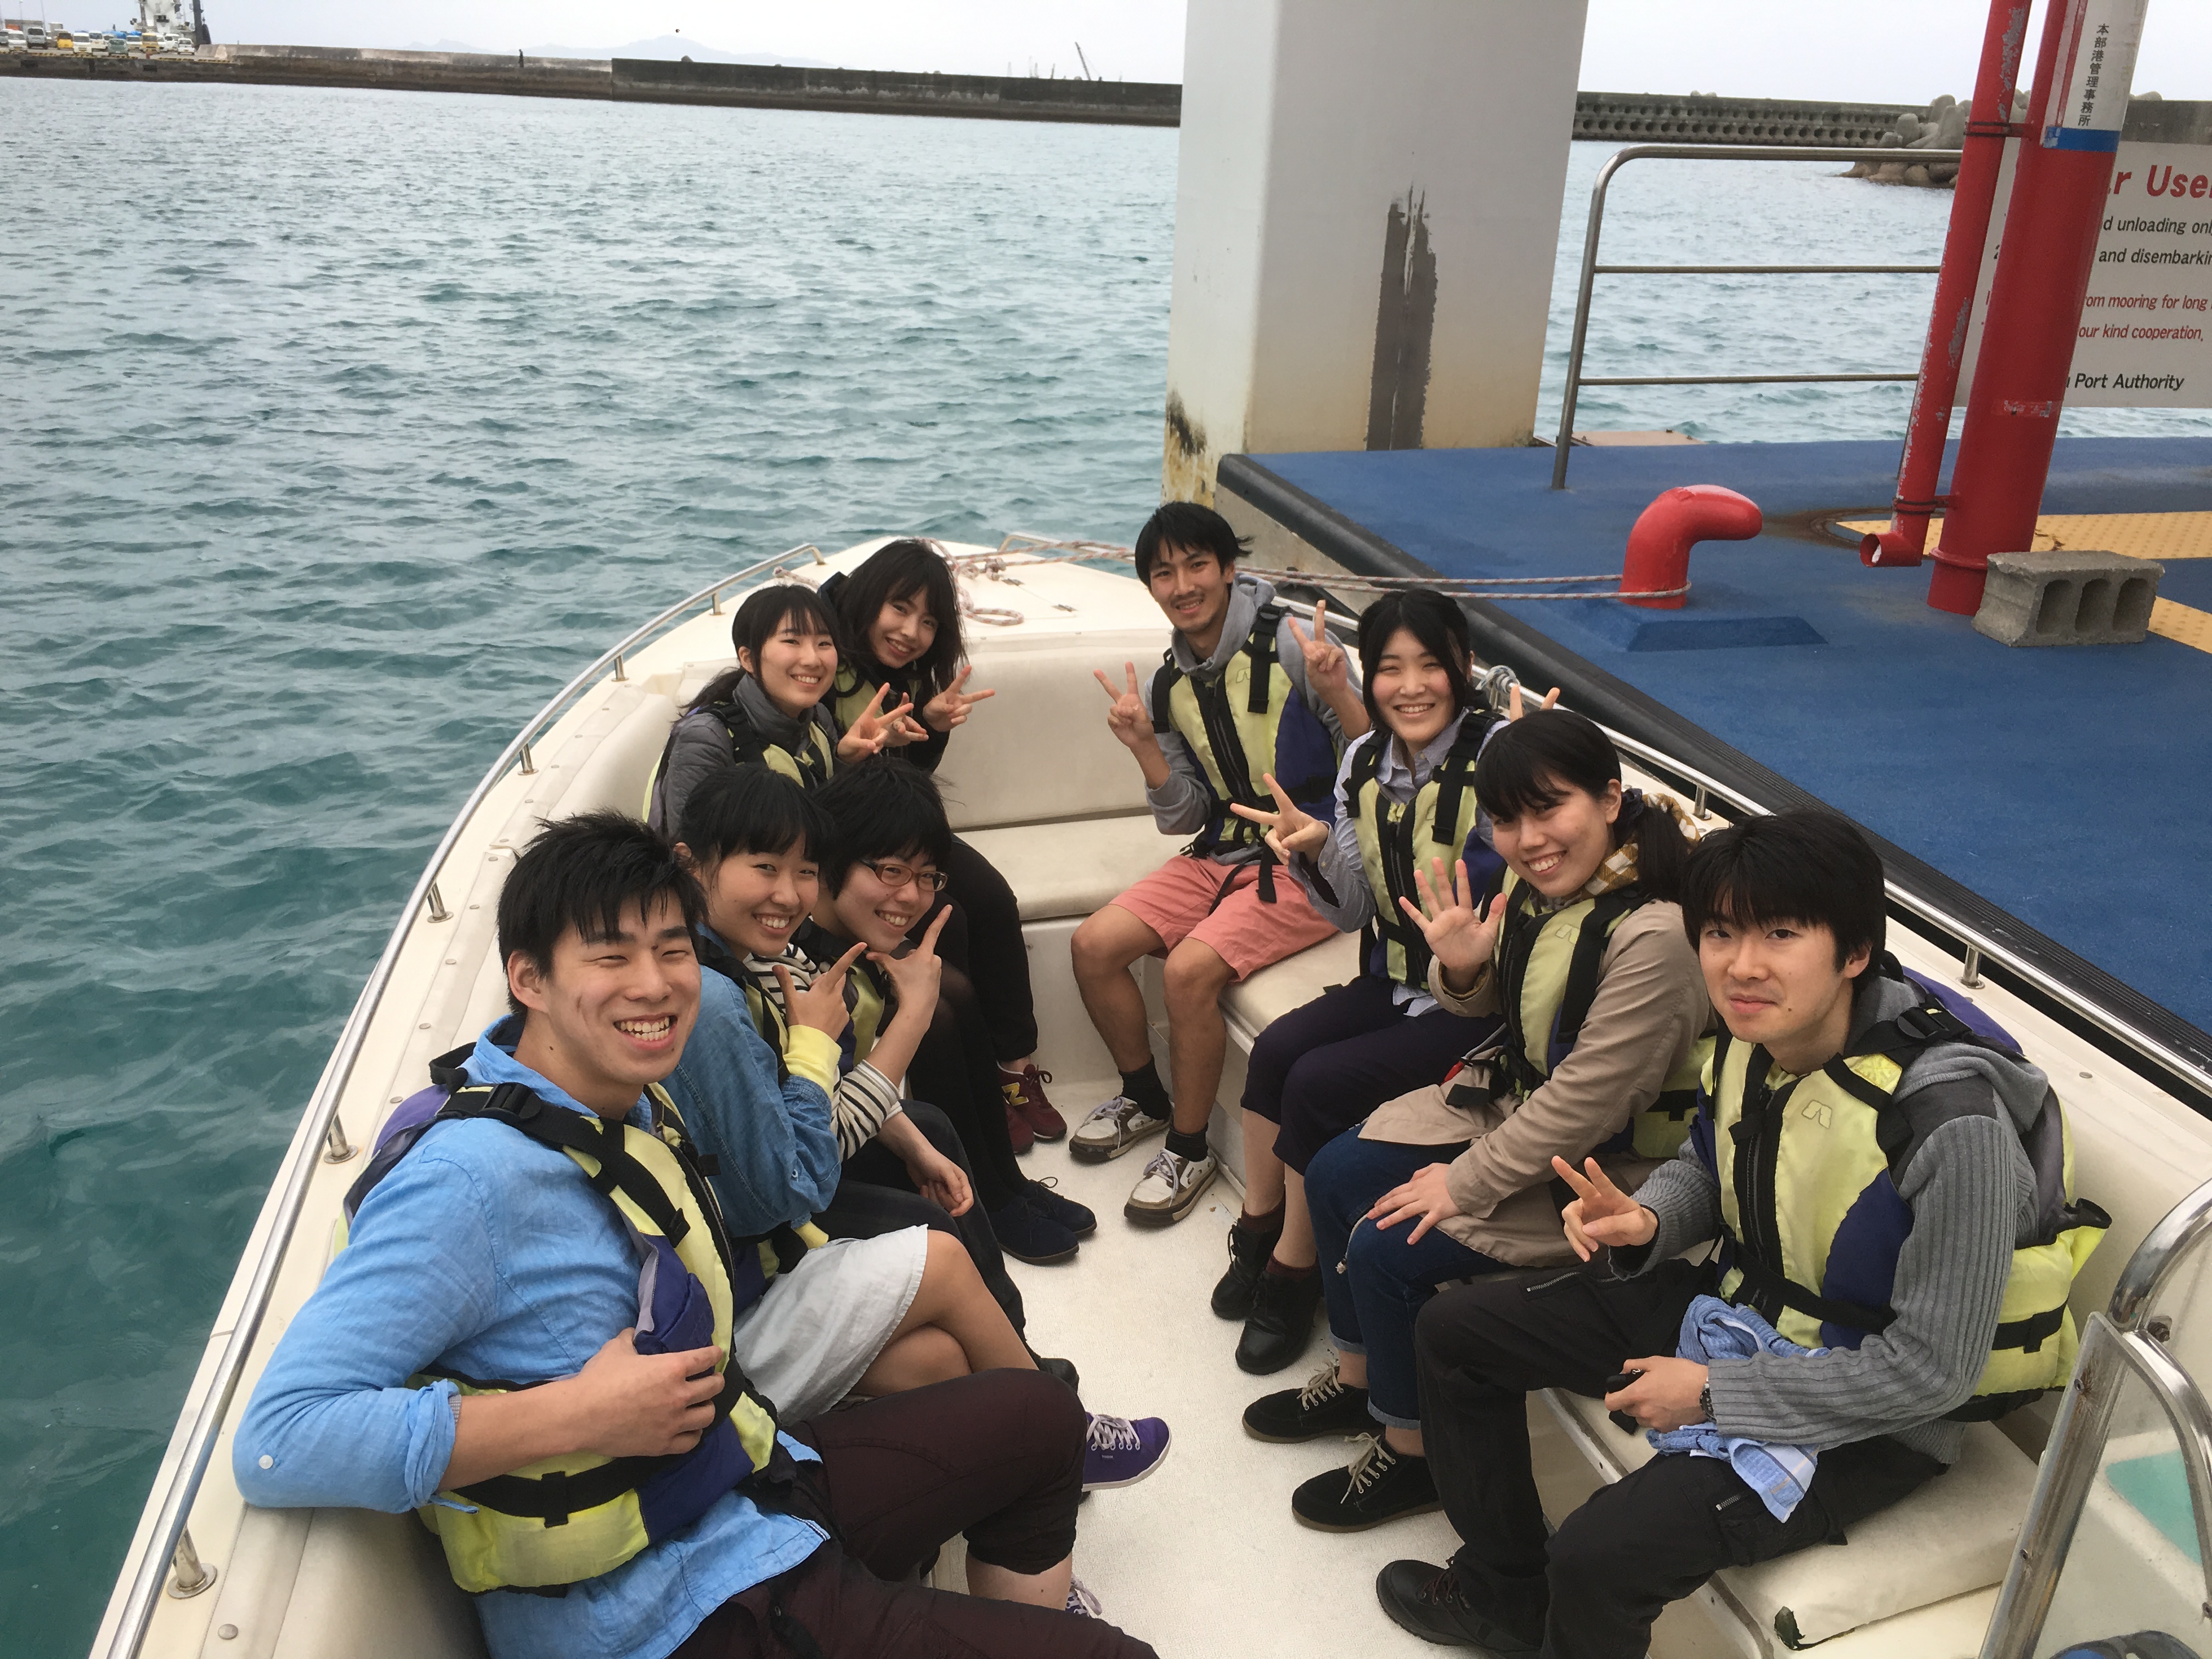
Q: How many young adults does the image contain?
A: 9